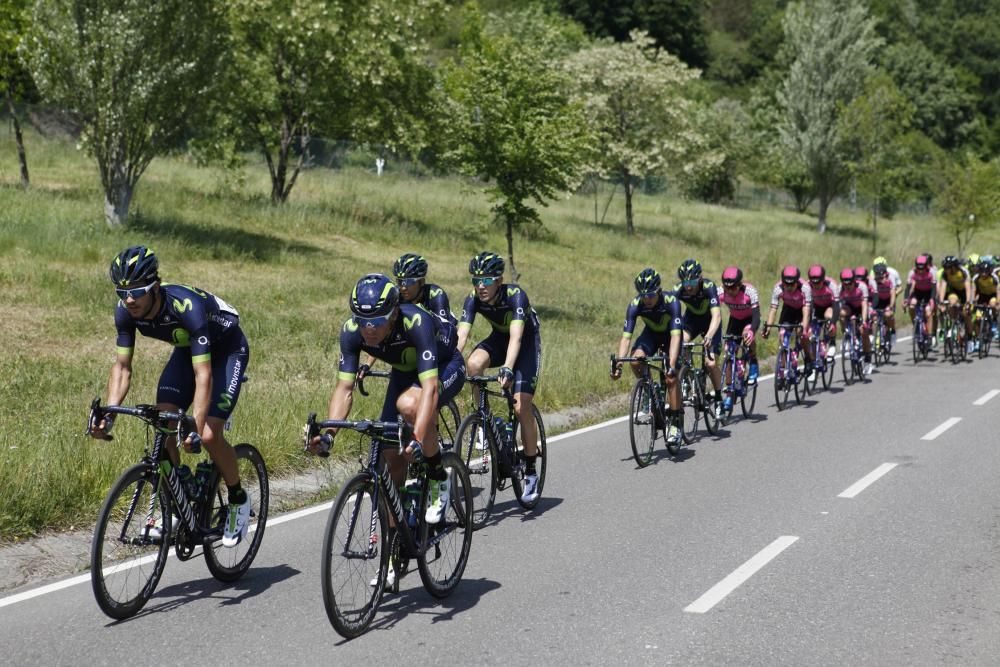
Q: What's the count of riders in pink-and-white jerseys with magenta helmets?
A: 6